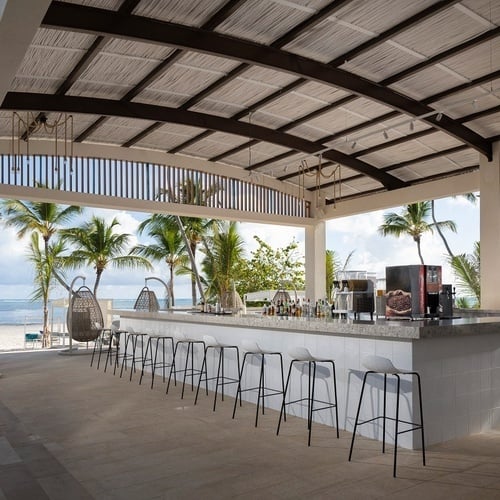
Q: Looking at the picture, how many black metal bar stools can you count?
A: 9